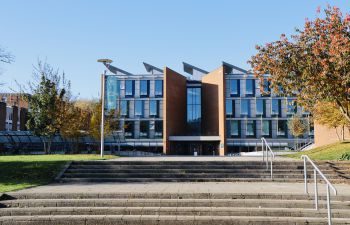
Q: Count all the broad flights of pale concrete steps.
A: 2